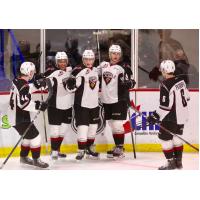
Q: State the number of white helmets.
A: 5